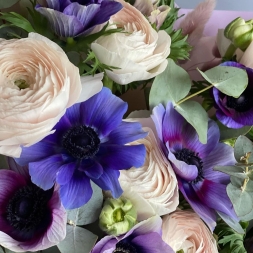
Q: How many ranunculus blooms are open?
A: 4